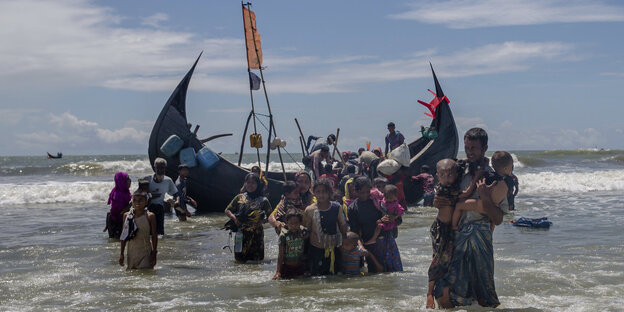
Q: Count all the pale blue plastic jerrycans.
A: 3